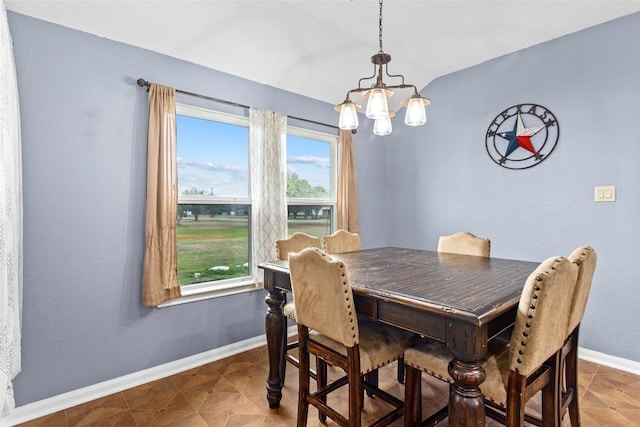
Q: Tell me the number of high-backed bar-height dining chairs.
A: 6